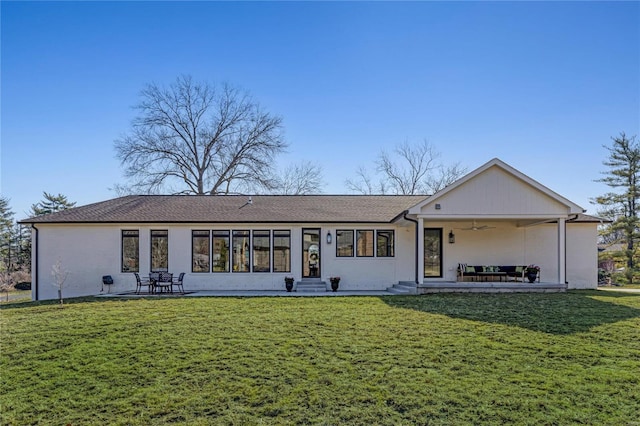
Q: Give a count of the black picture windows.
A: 10